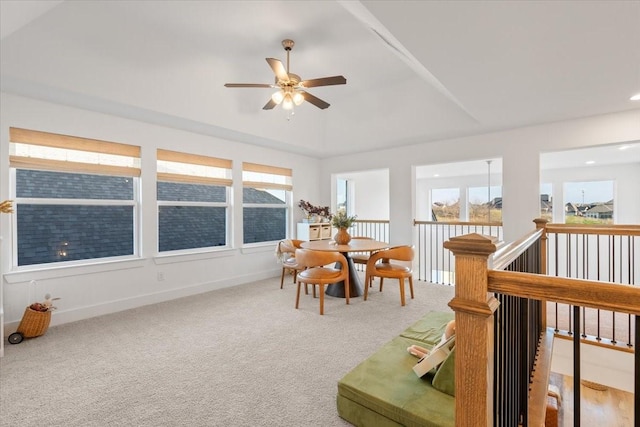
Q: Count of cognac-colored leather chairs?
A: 4